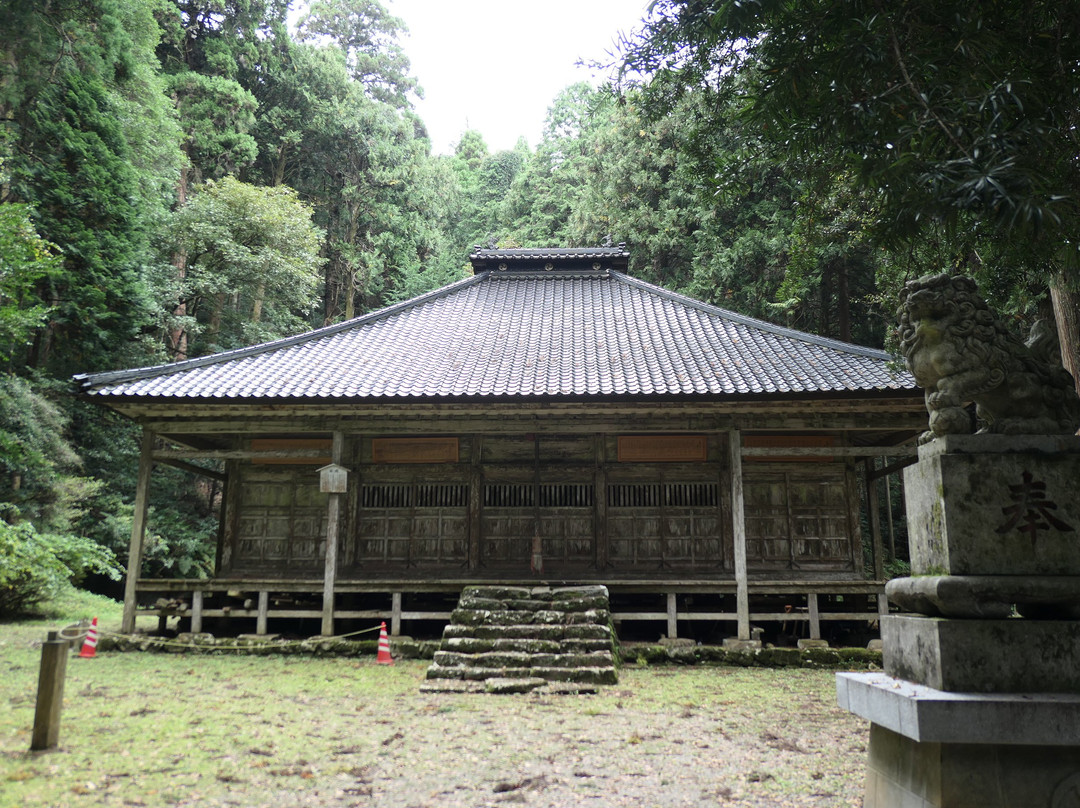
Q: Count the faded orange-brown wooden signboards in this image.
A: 4